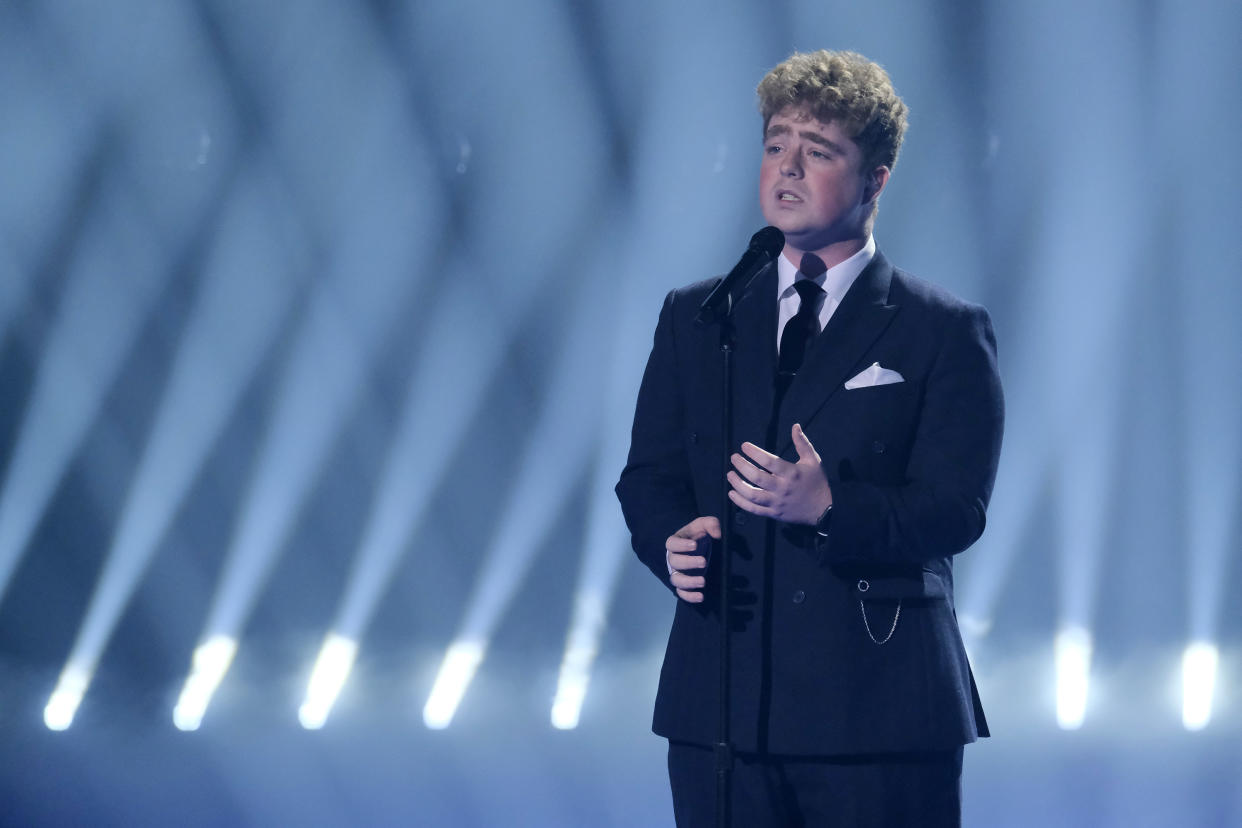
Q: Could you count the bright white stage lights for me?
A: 7